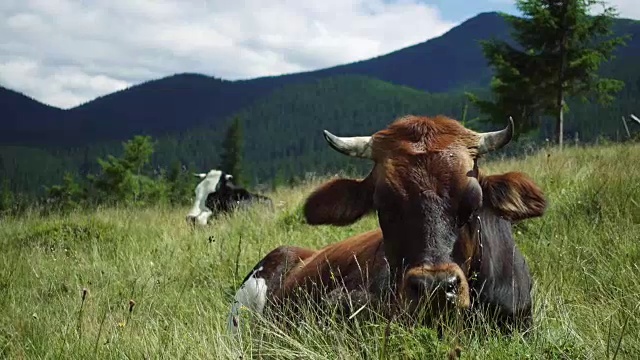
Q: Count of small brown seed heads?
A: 2